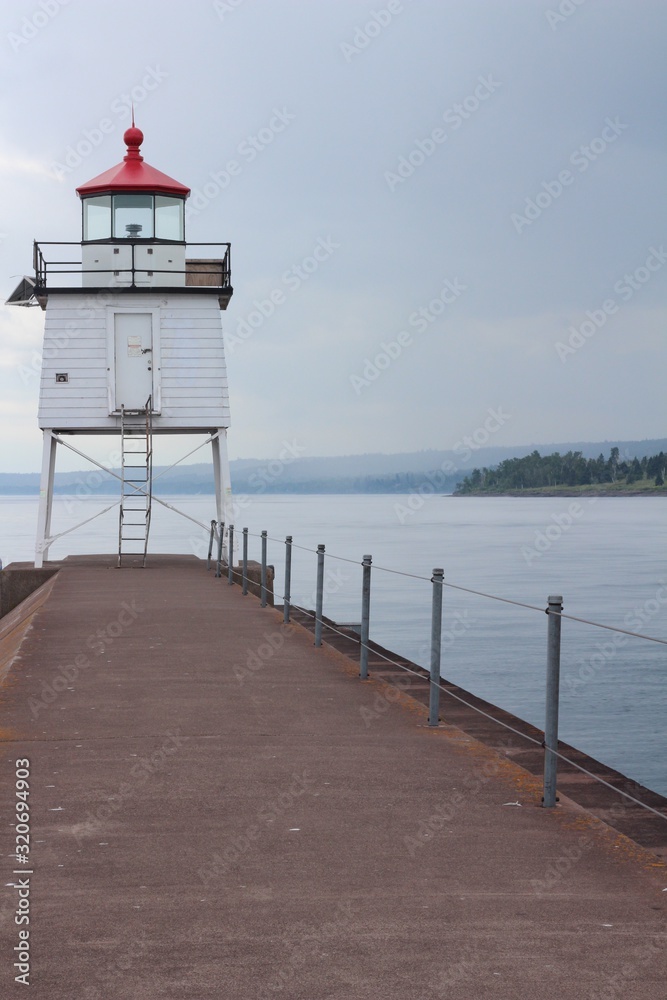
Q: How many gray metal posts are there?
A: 10